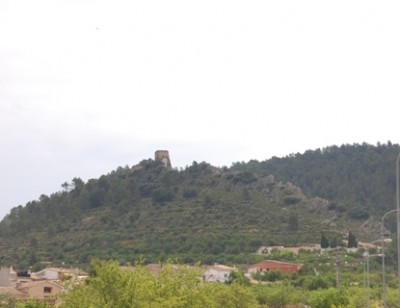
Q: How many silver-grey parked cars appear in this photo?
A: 0